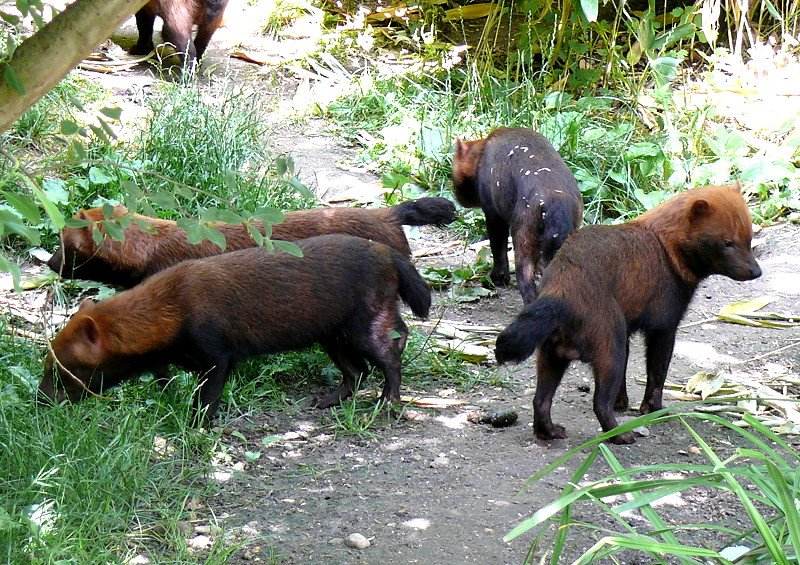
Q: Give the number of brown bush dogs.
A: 5